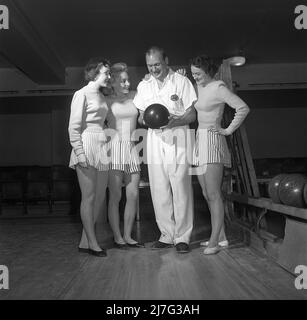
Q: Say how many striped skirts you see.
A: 3